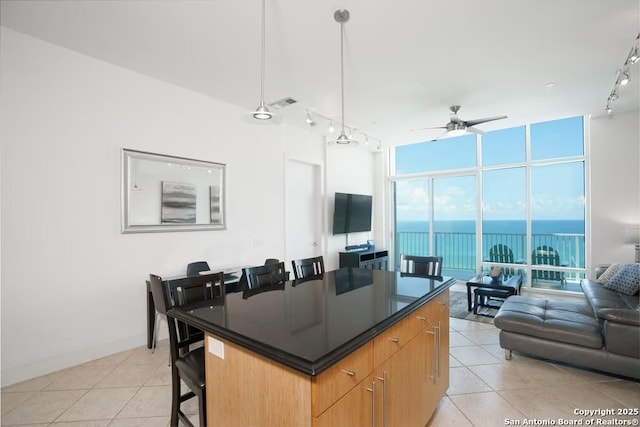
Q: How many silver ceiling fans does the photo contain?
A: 1